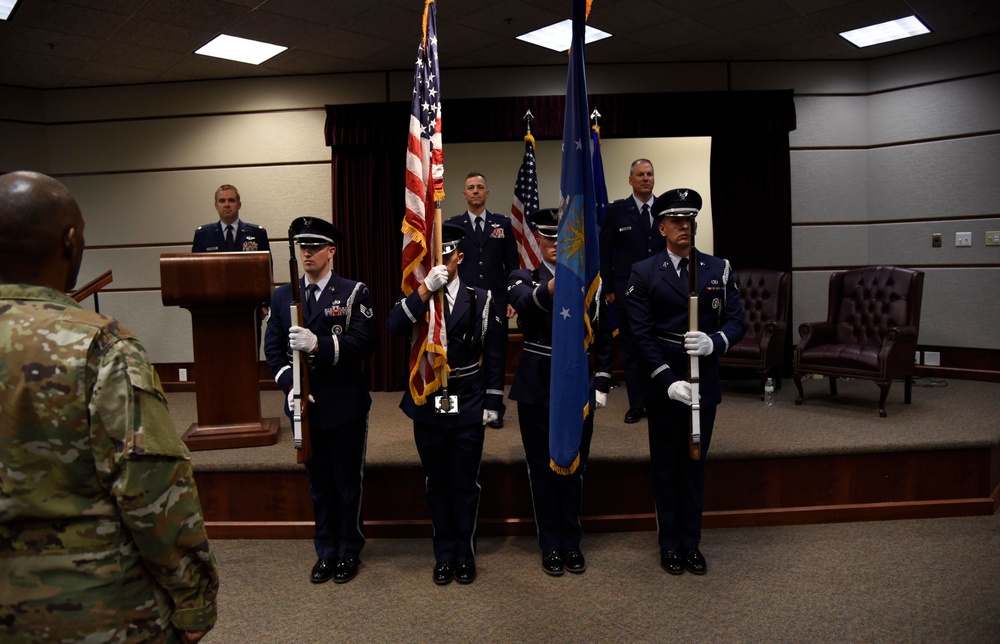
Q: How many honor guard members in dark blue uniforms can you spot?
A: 4